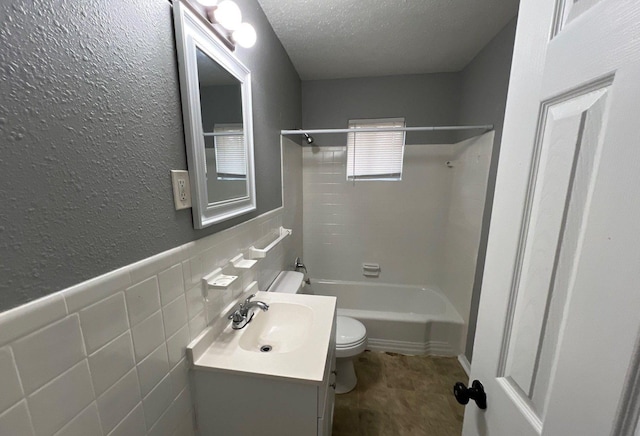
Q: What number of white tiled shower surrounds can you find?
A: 1